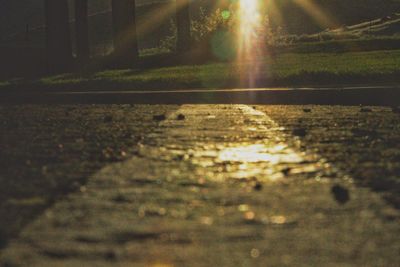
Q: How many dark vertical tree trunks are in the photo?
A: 4